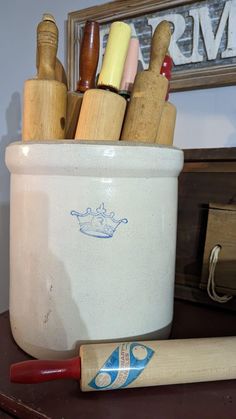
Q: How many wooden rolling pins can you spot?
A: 8